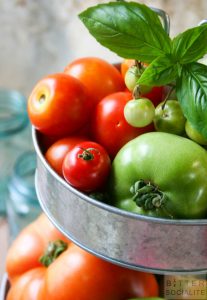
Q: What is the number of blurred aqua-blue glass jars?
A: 2